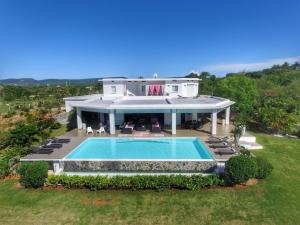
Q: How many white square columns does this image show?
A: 5